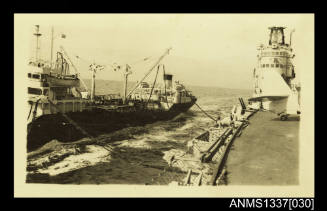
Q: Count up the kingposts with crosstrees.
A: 2